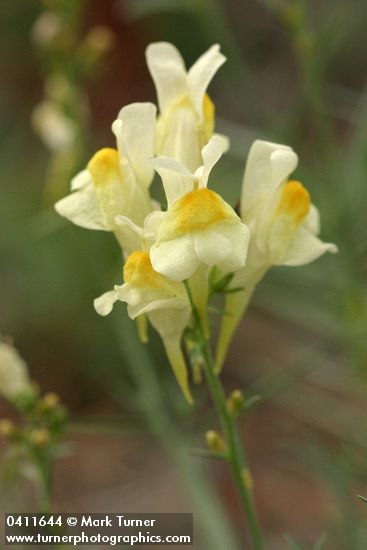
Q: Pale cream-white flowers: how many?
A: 5